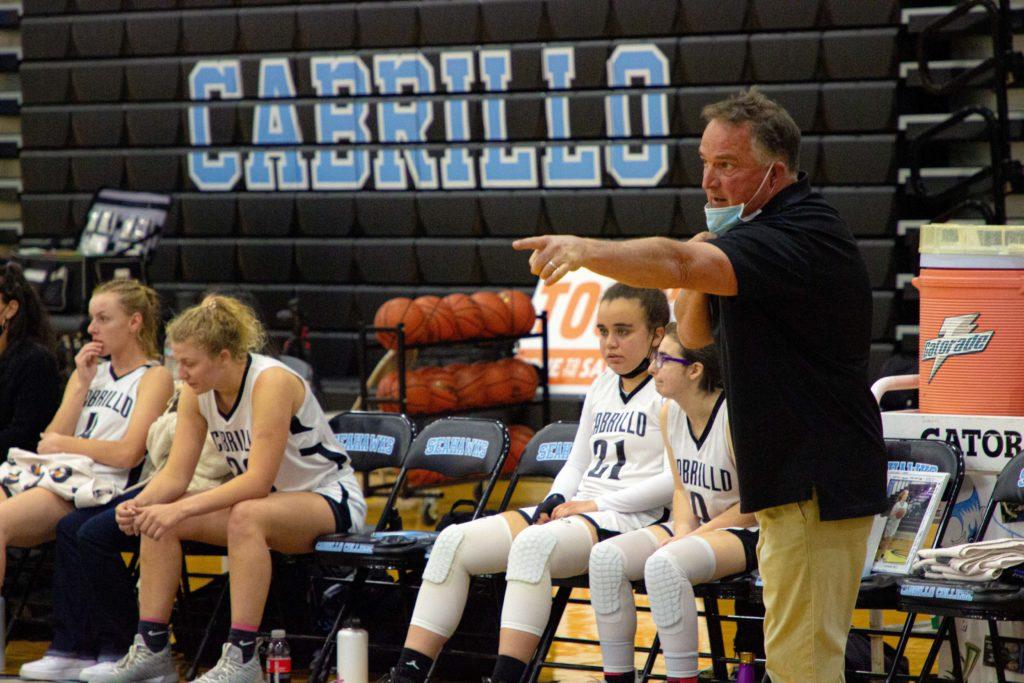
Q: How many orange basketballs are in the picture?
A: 12